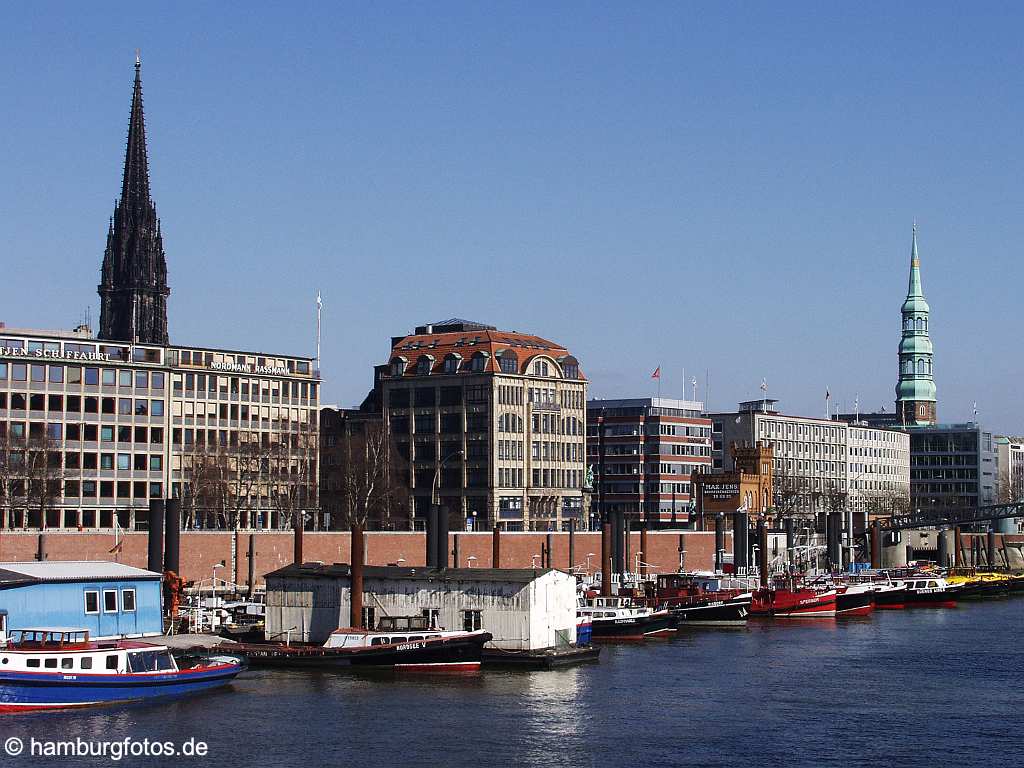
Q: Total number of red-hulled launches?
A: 1